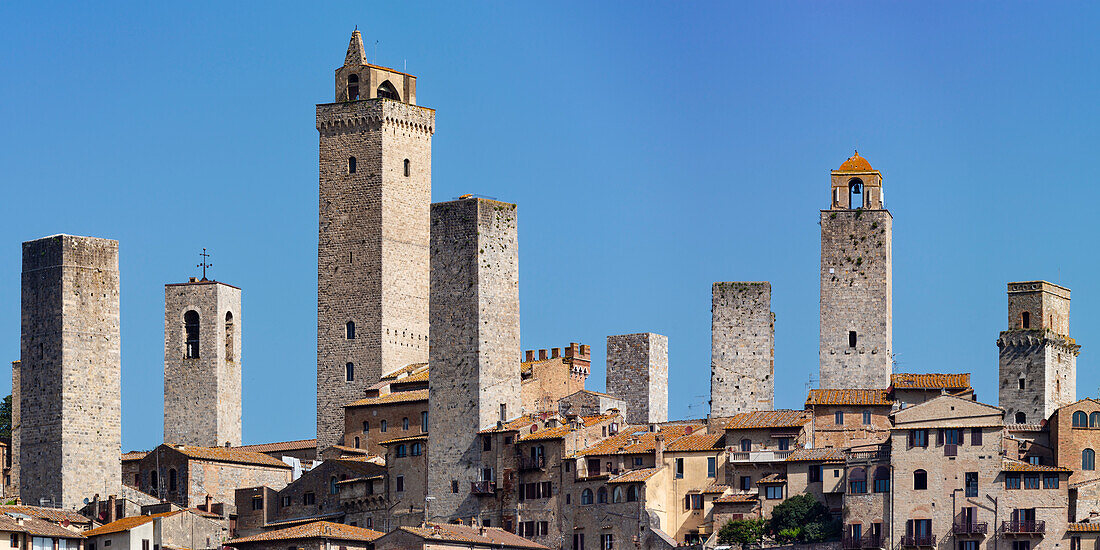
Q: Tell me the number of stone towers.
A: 8